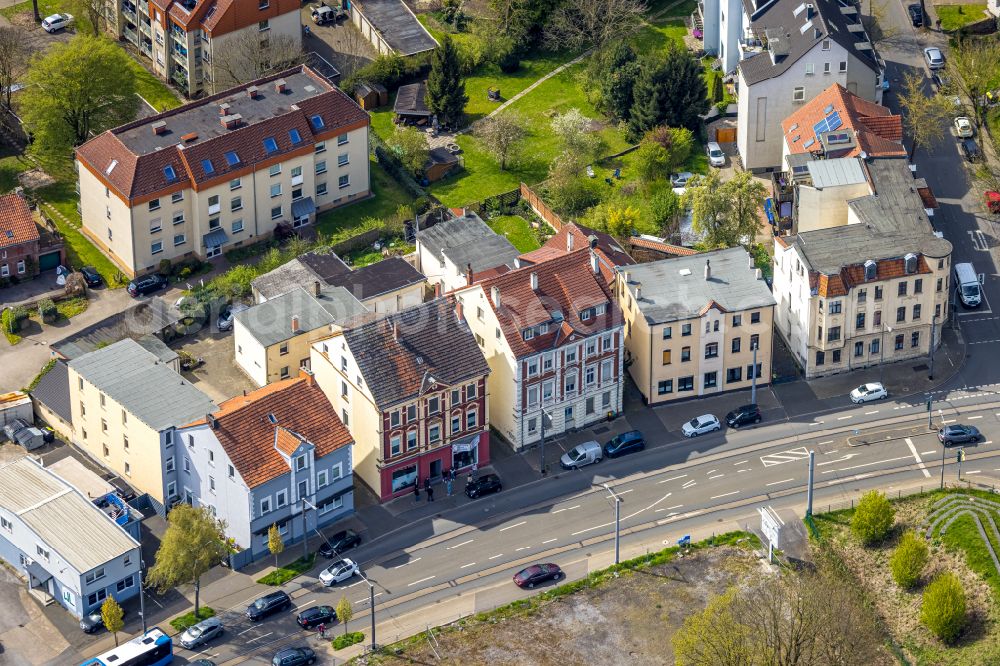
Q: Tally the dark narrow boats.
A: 0